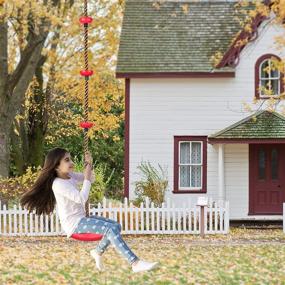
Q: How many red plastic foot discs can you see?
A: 3